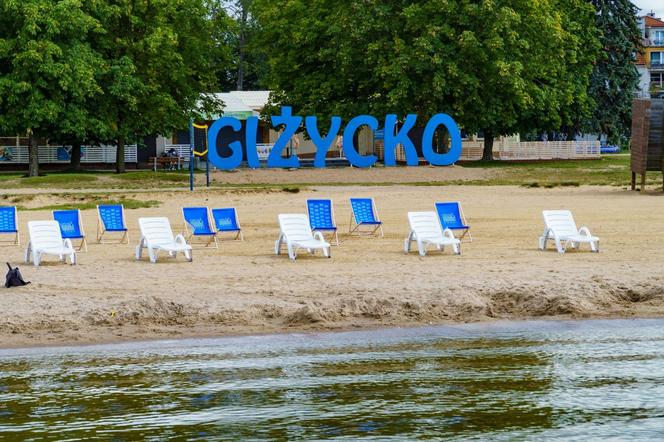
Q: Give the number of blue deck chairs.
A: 8